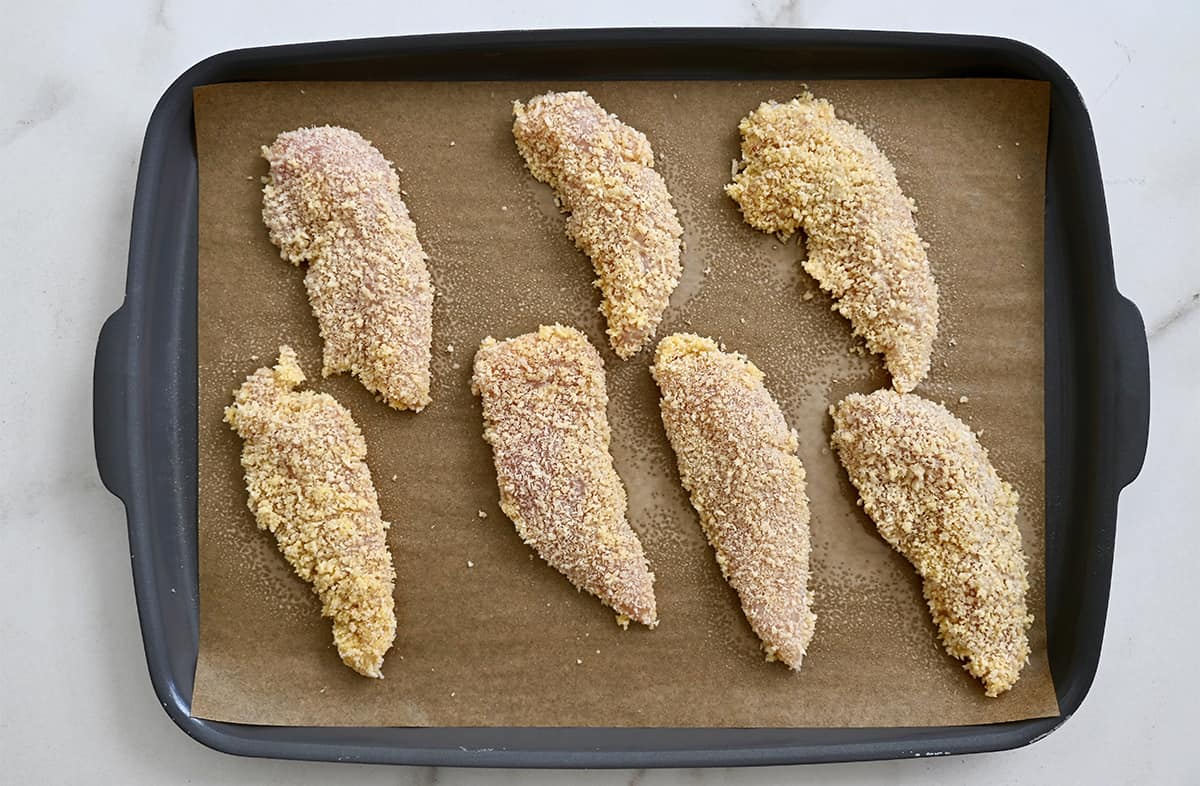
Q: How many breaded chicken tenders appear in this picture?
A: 7